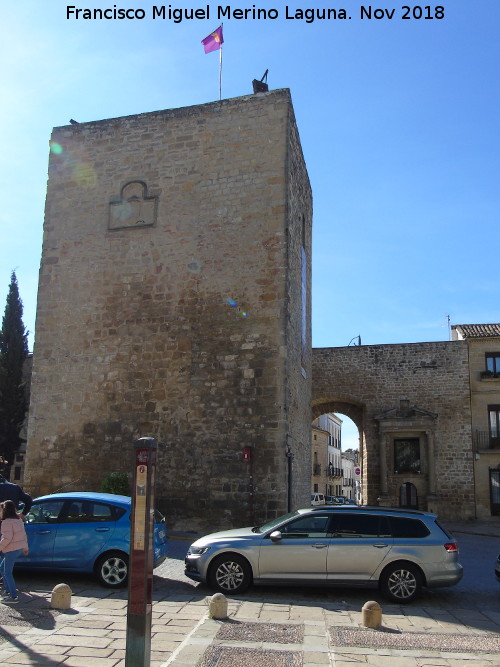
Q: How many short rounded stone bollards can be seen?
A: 3